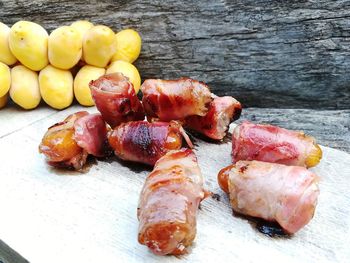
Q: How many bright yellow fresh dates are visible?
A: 11